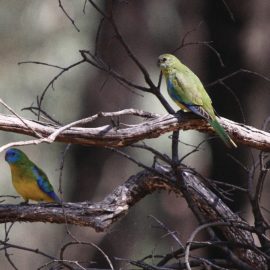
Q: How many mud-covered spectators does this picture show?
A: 0